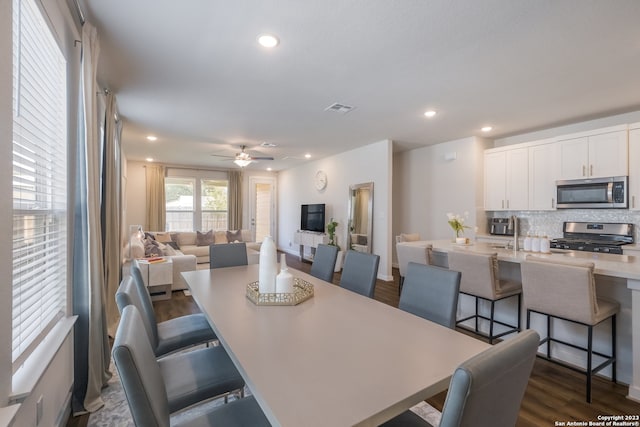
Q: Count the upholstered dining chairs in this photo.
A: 8